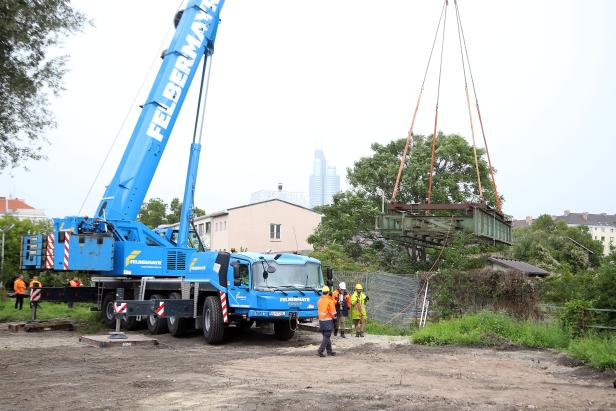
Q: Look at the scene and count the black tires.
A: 6